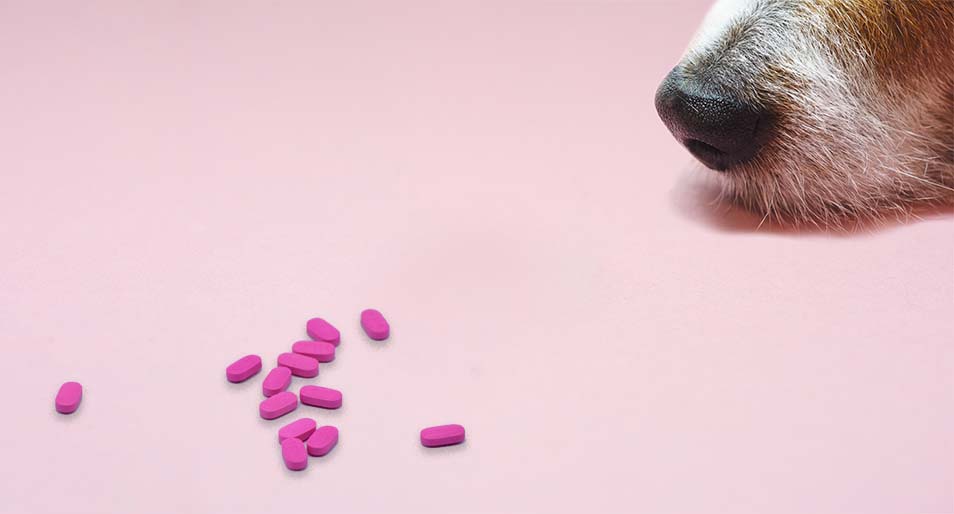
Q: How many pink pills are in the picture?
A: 13